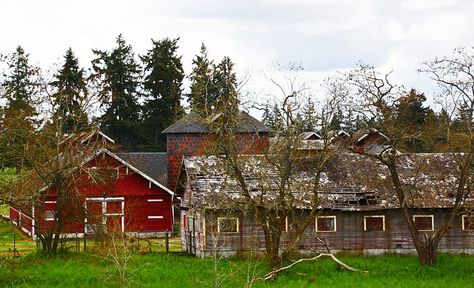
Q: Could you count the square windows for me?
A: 6